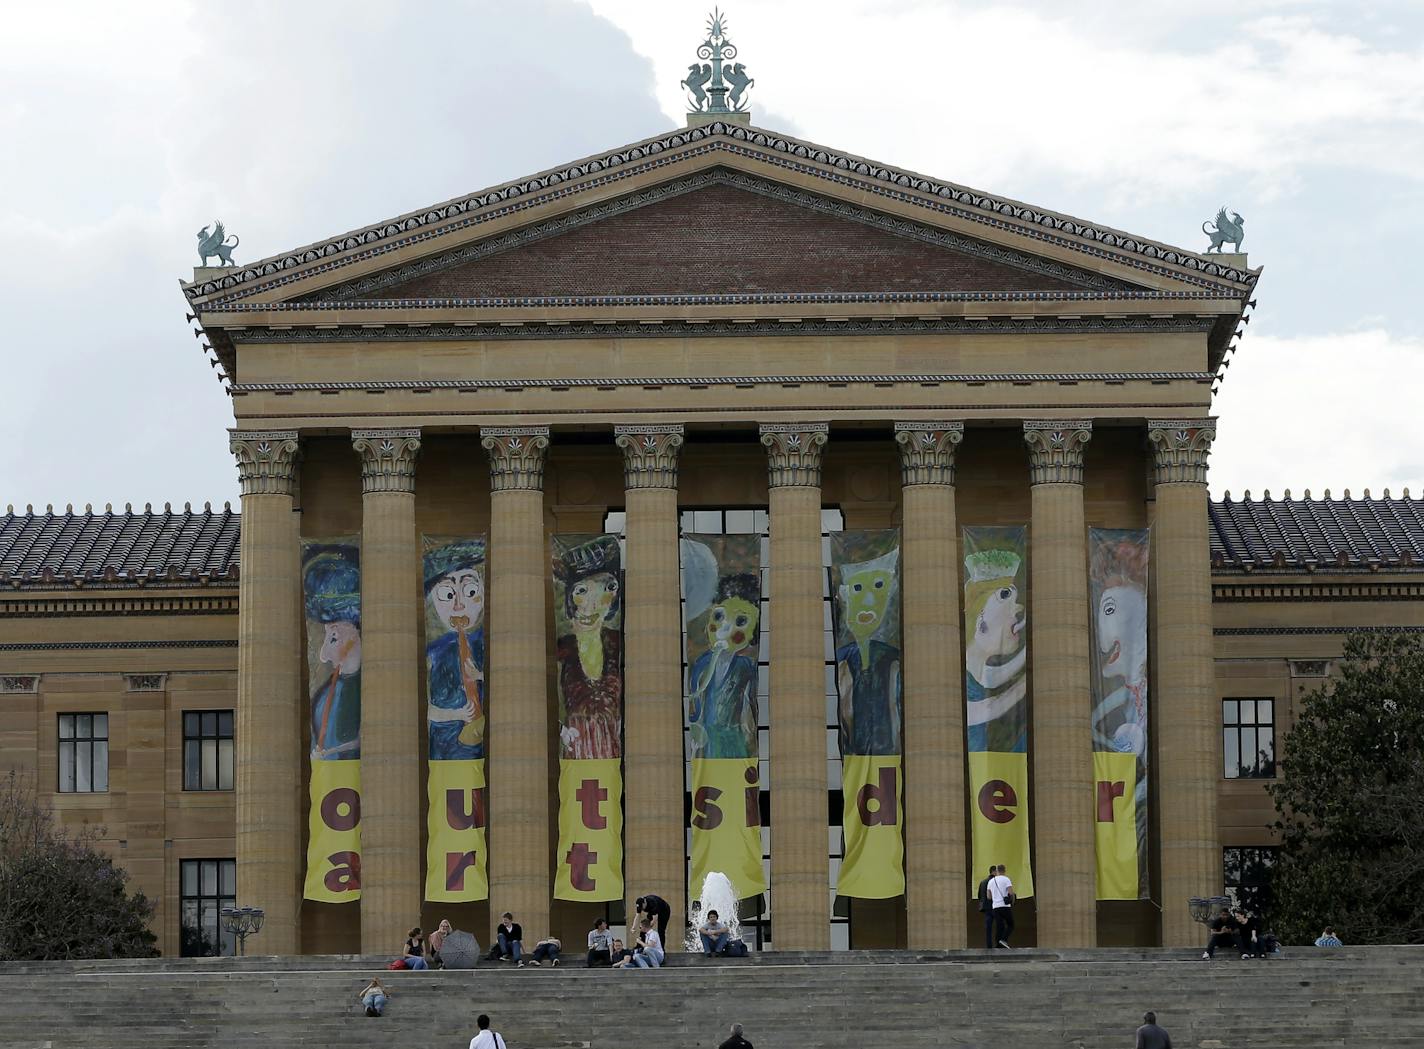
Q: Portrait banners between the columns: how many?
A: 7